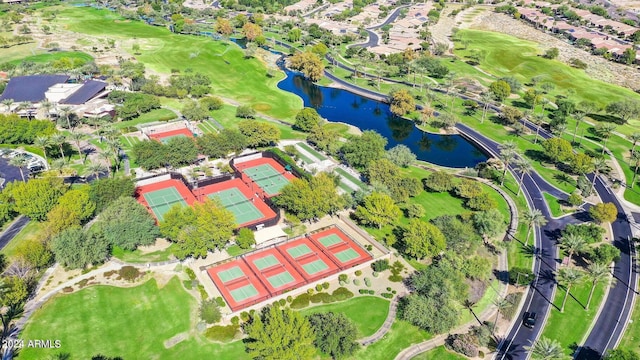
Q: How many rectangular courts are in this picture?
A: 8